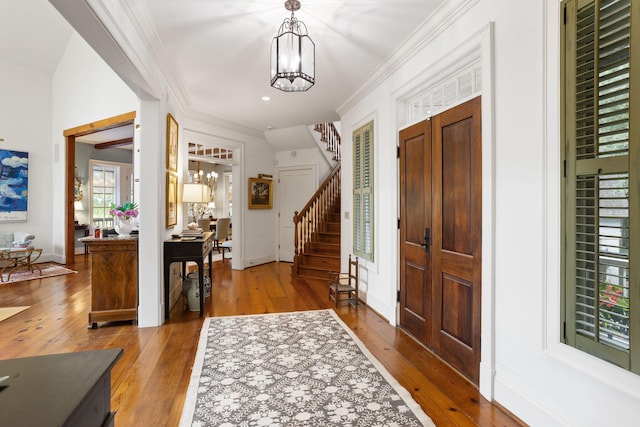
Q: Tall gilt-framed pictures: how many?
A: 2